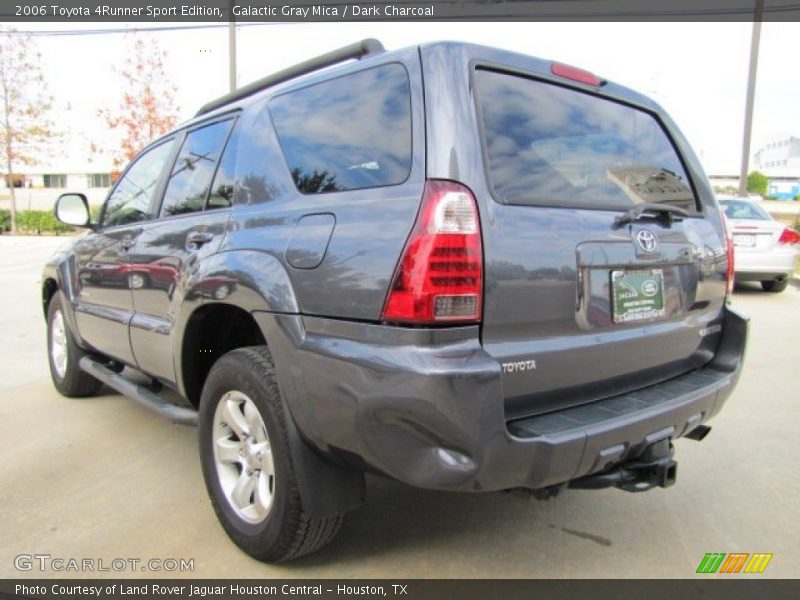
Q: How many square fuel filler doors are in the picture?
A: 1